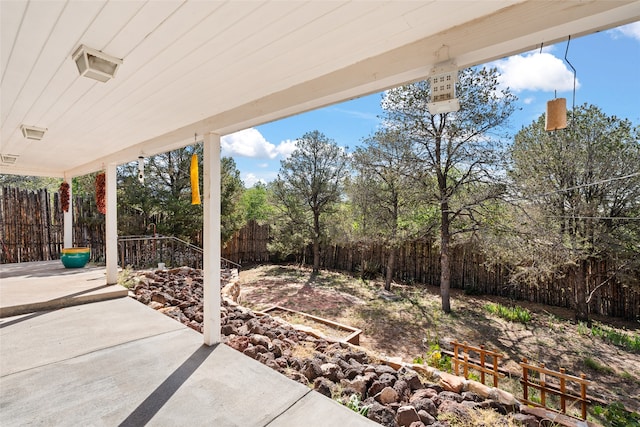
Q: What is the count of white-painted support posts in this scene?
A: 3